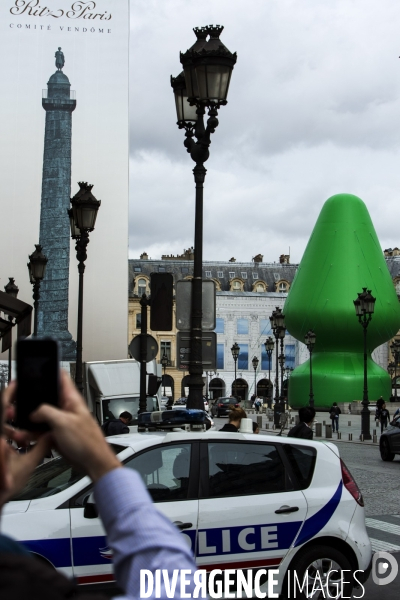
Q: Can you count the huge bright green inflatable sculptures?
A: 1